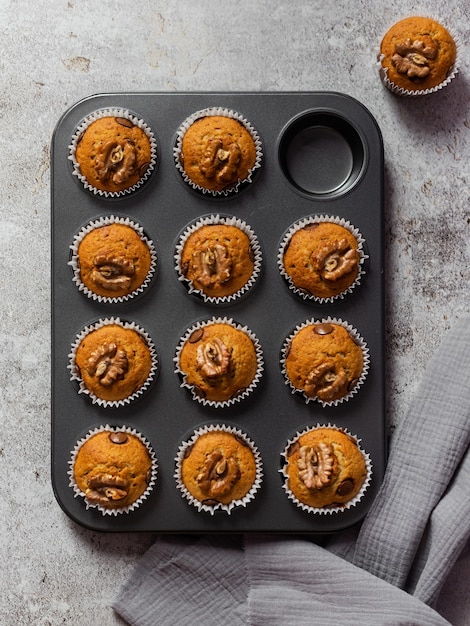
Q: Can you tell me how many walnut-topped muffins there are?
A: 12